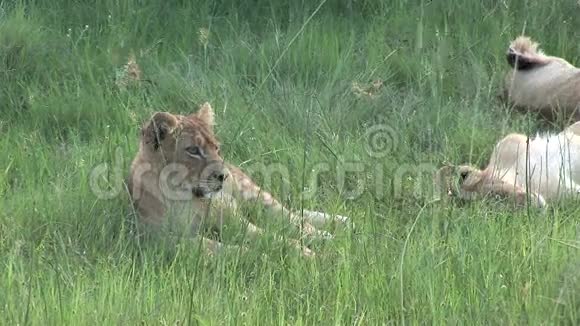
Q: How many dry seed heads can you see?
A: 3